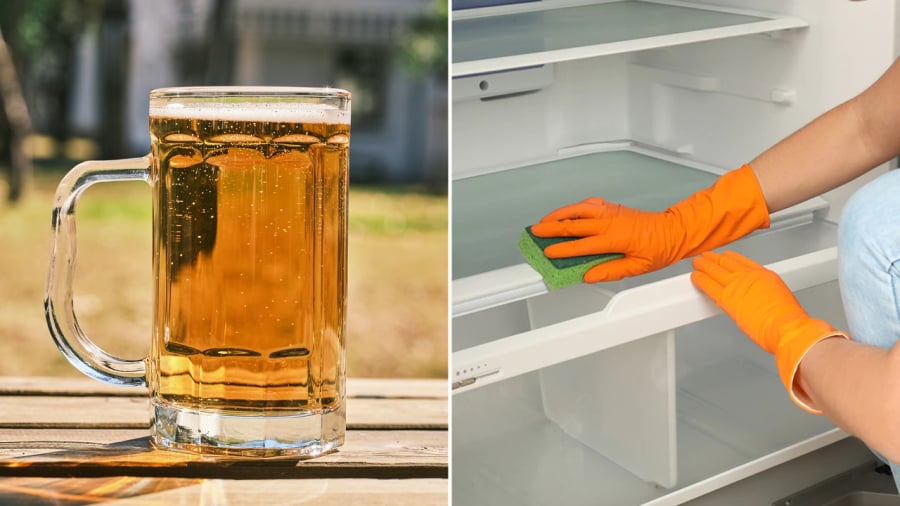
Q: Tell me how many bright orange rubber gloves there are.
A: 2